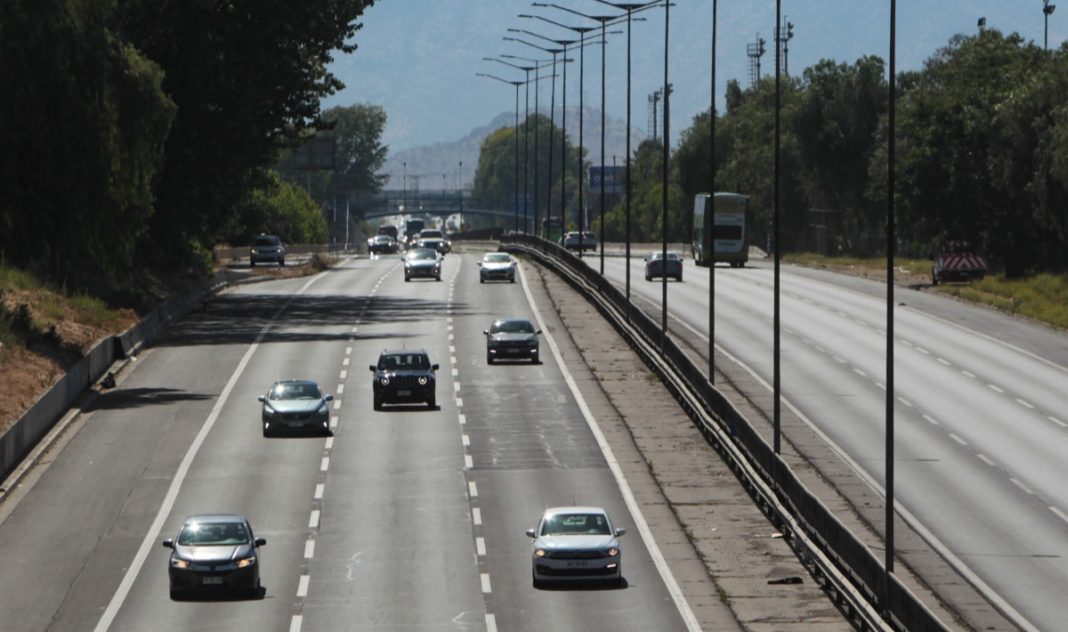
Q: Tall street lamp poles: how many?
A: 12